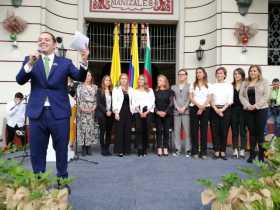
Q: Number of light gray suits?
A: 1